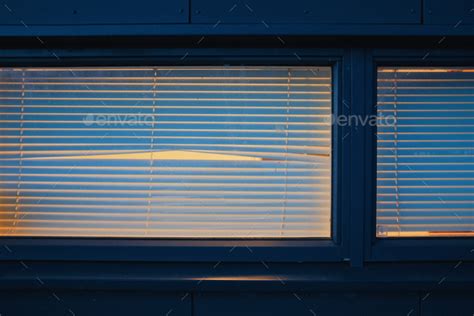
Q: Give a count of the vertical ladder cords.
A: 4